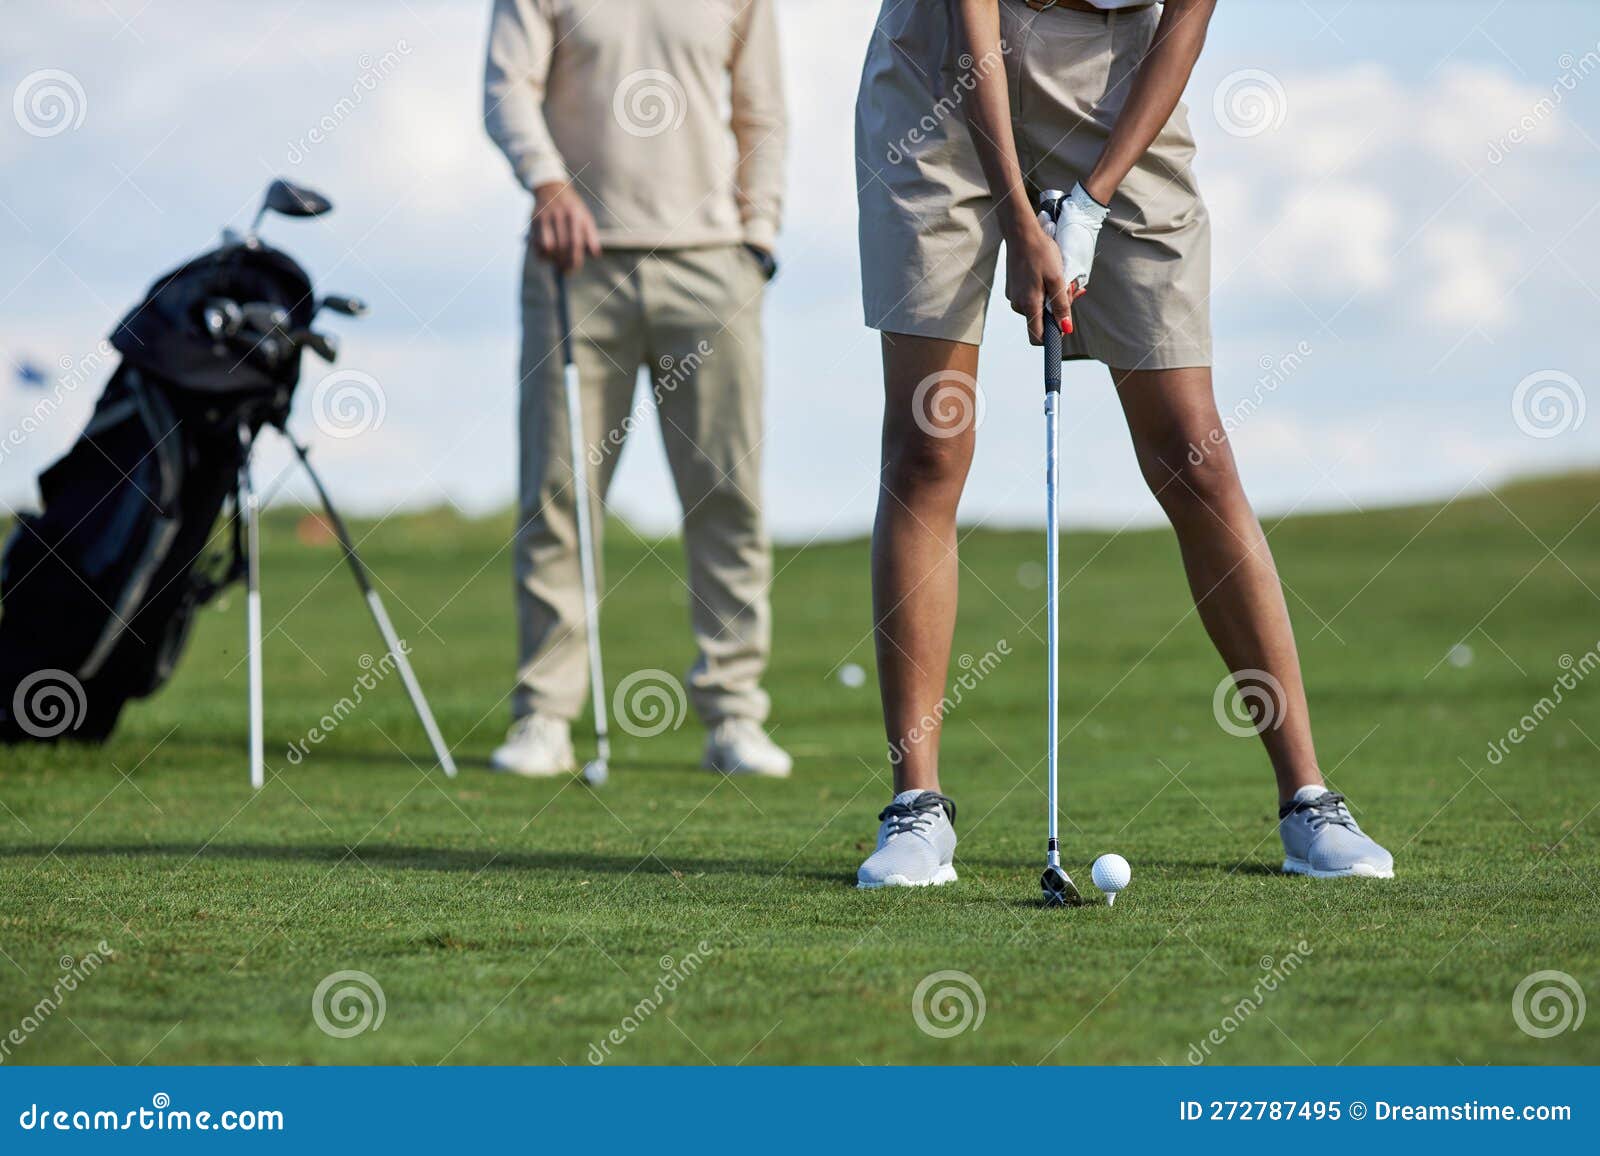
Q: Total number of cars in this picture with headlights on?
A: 0